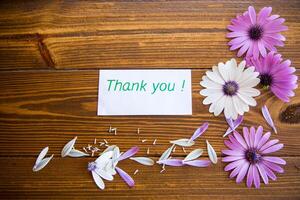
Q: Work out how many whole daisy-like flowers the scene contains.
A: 4